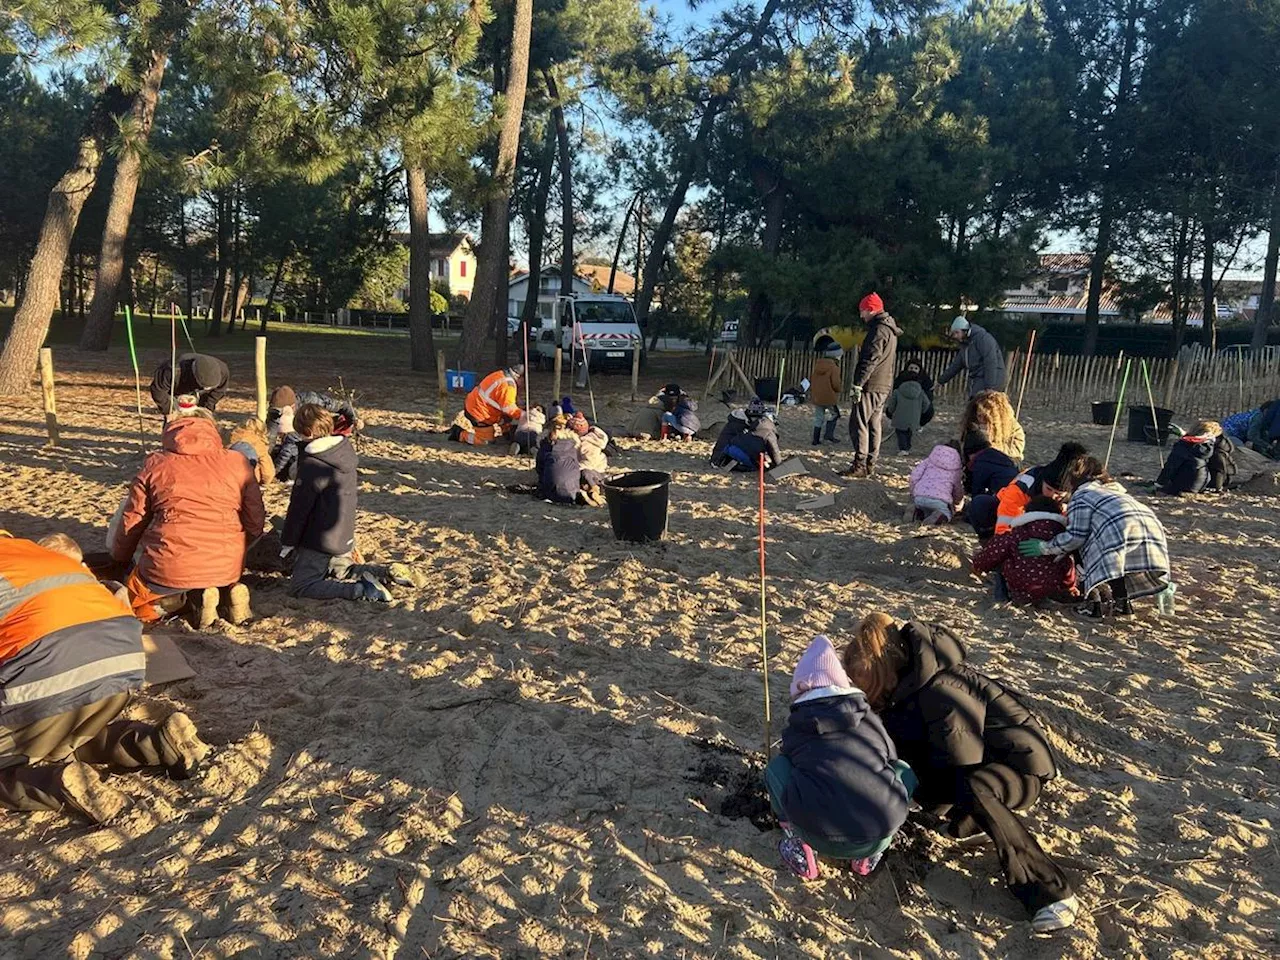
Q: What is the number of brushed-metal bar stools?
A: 0